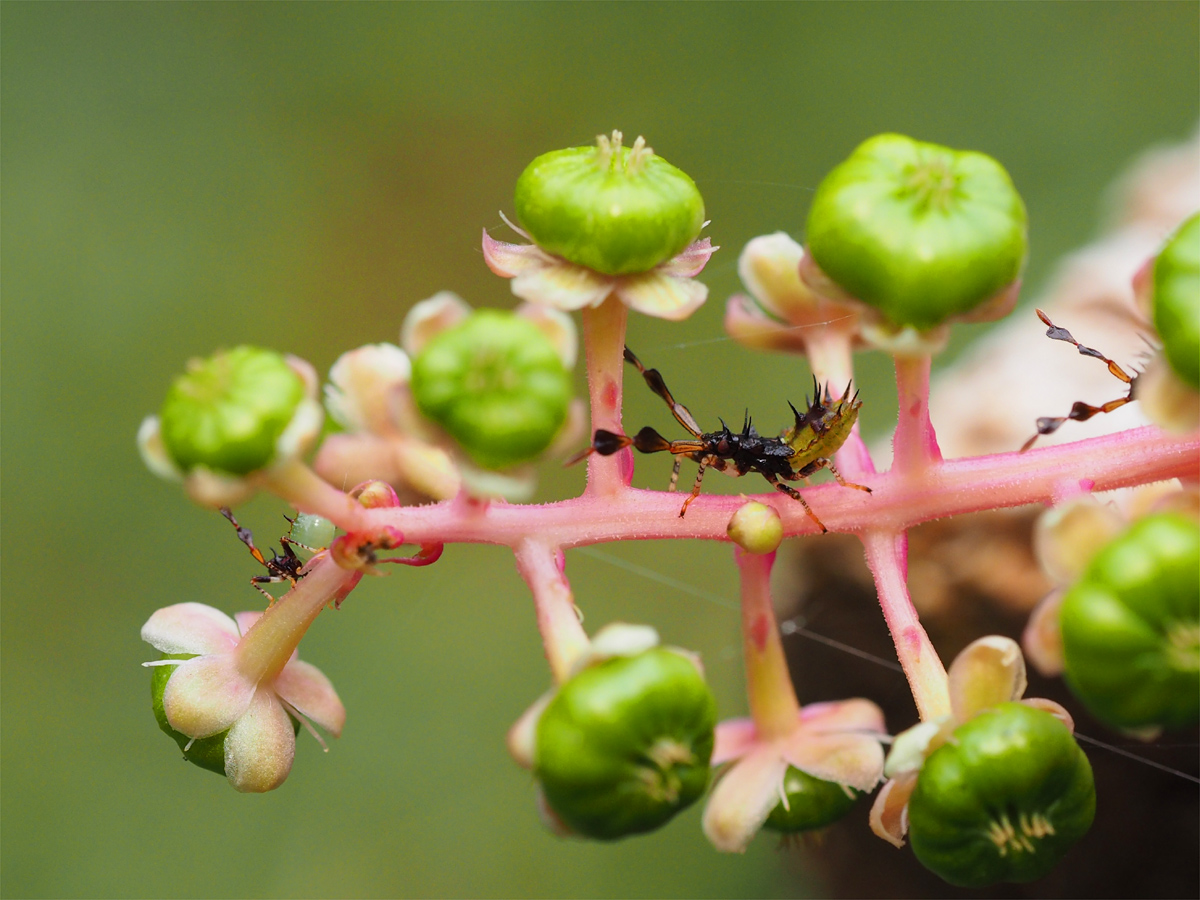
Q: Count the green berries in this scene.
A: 10